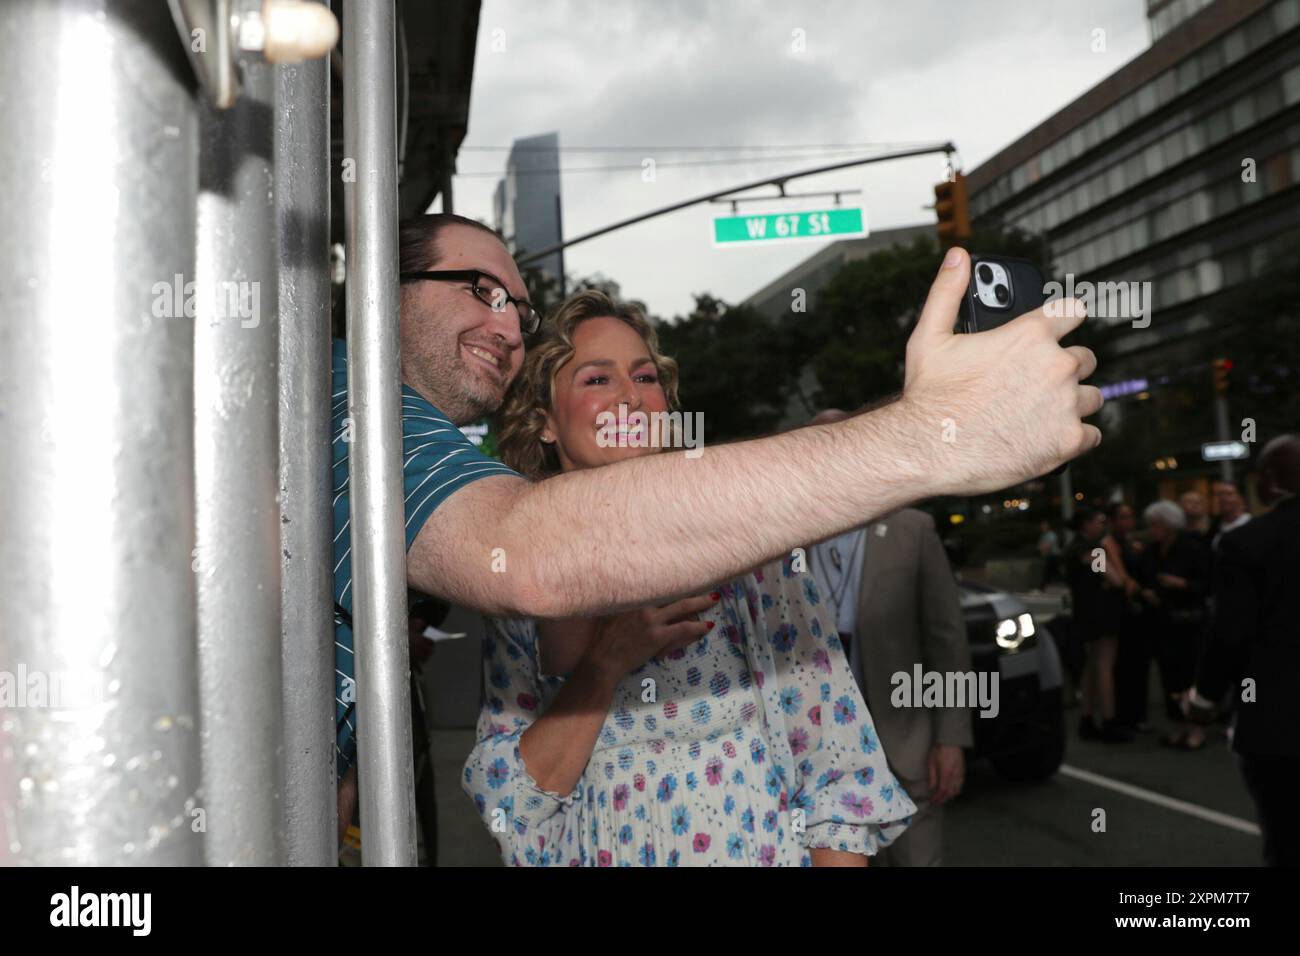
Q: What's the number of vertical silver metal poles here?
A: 4